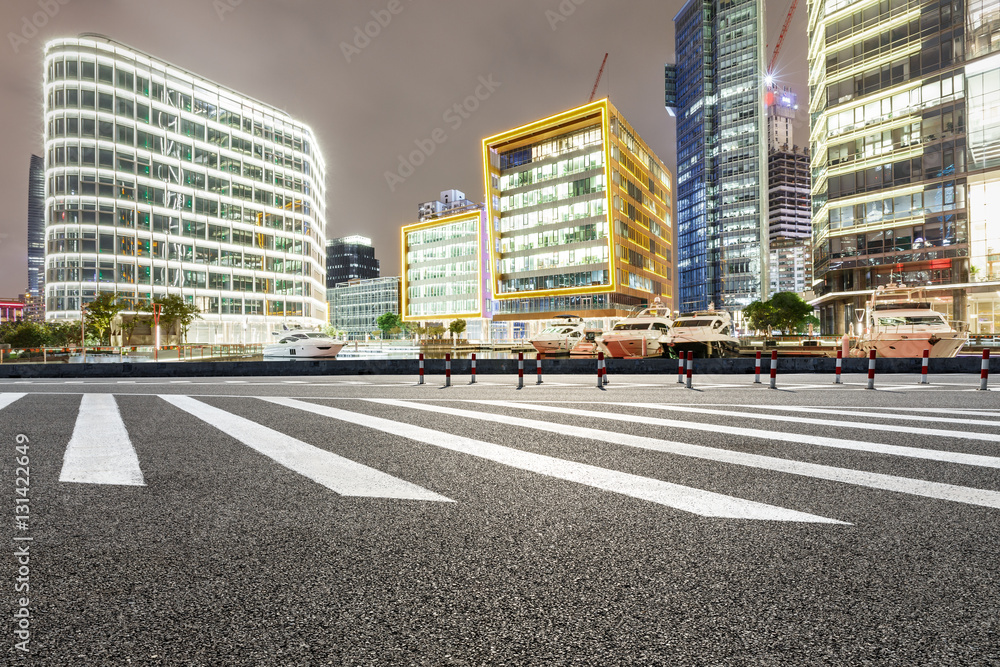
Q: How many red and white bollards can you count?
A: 15